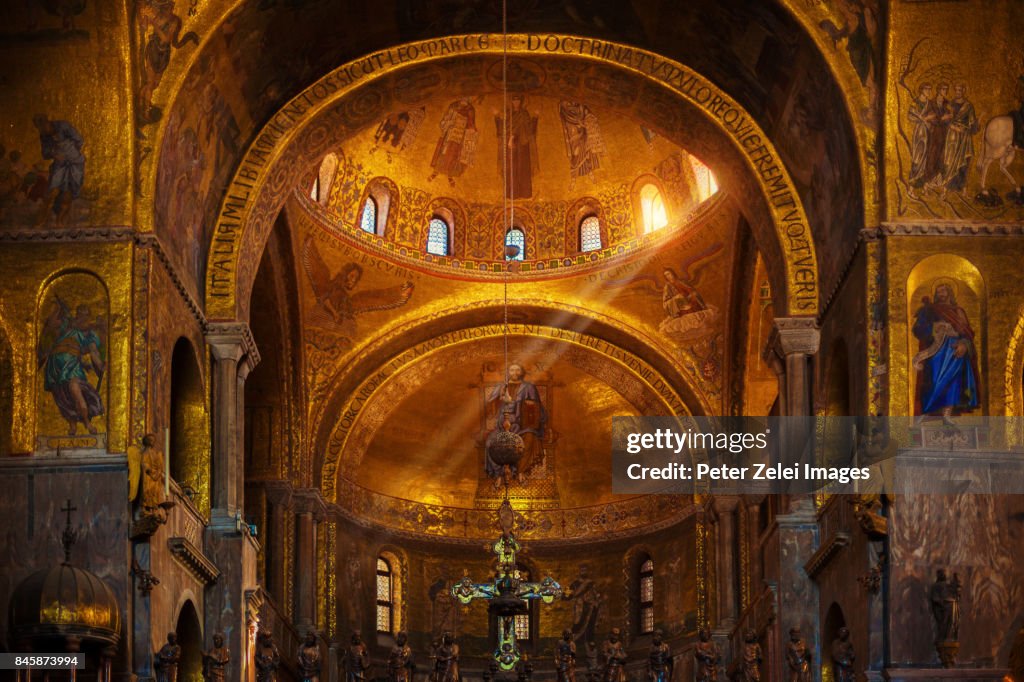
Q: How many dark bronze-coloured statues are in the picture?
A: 15